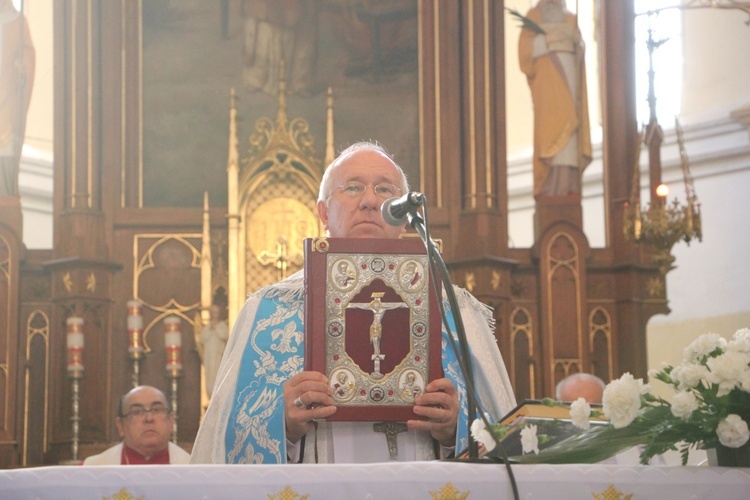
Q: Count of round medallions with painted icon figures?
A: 4